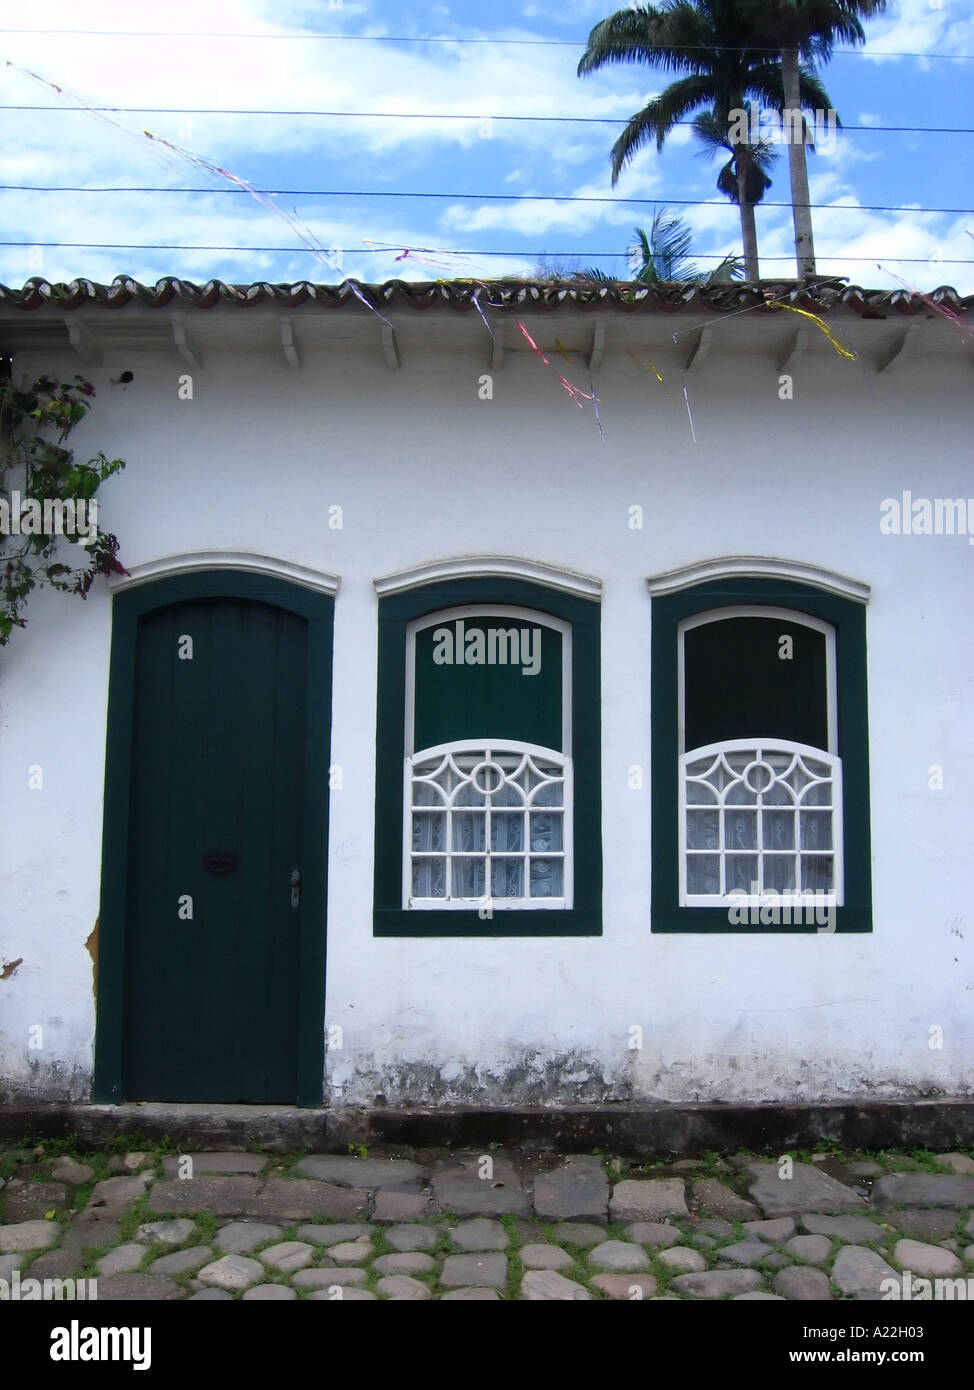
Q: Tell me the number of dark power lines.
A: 4